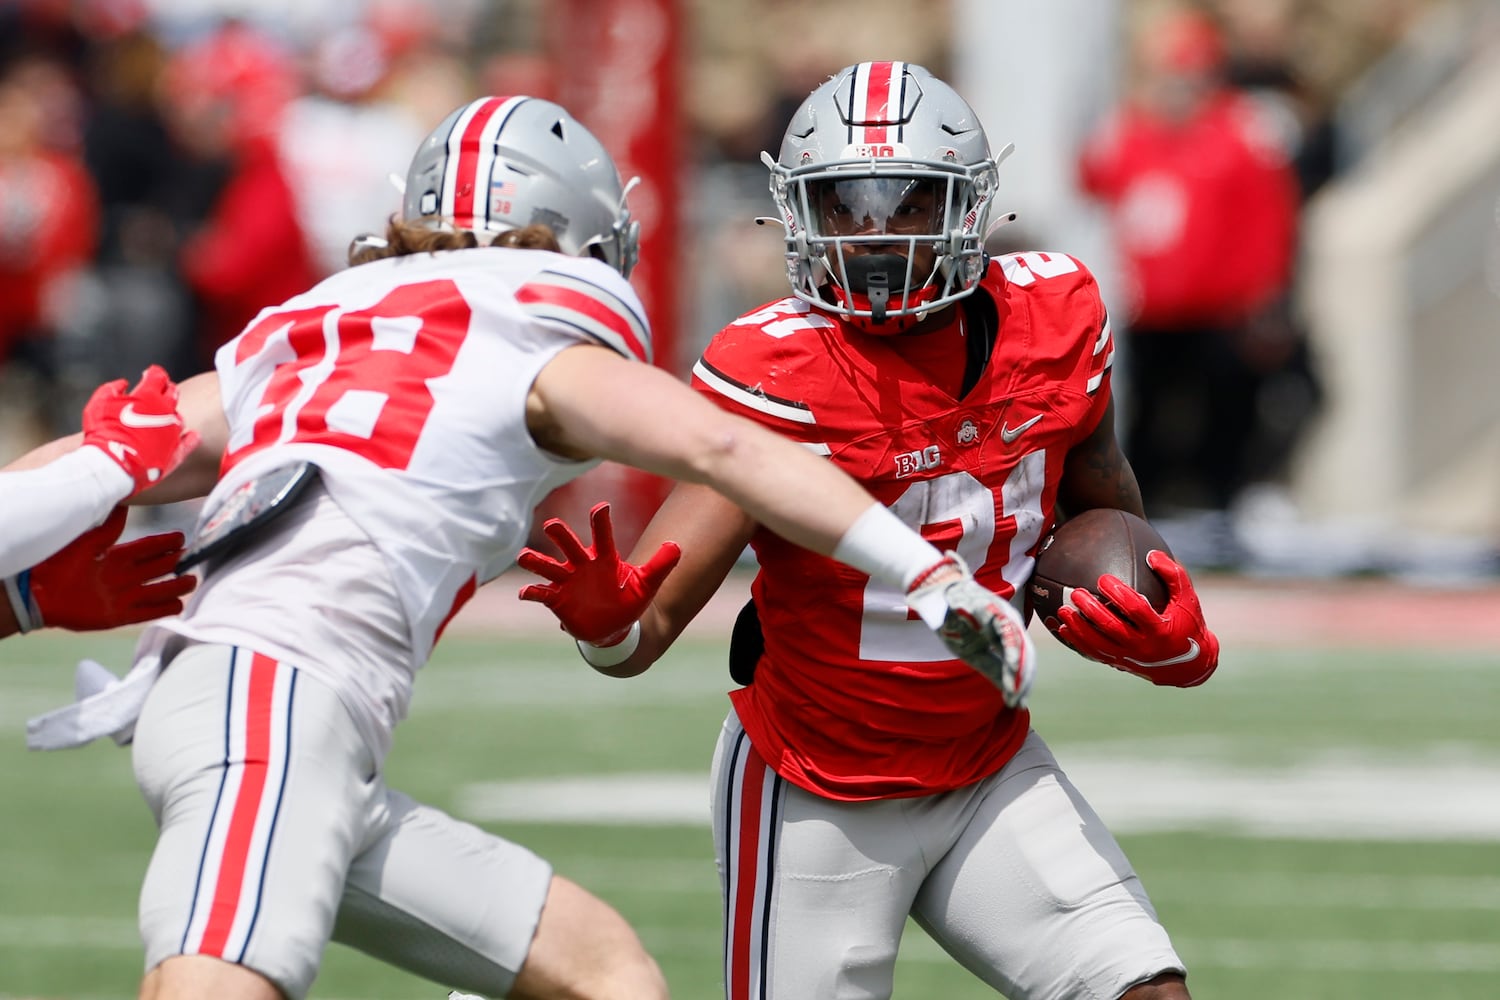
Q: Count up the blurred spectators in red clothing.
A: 3